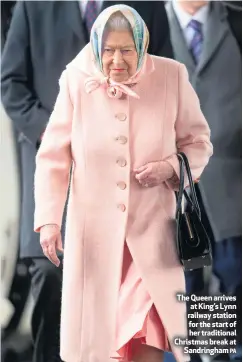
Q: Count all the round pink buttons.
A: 5